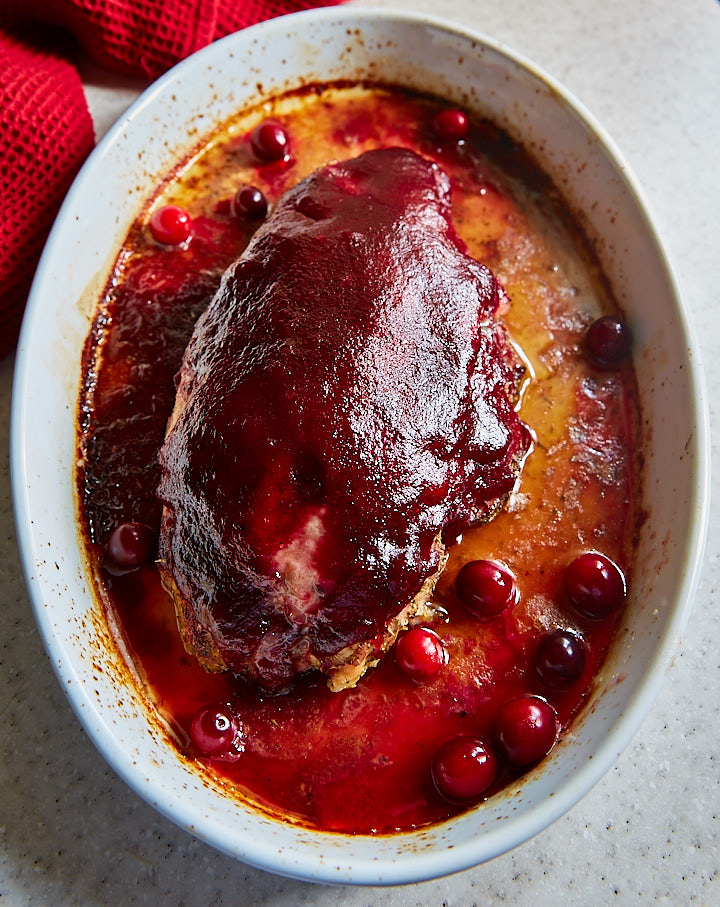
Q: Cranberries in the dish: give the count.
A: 13